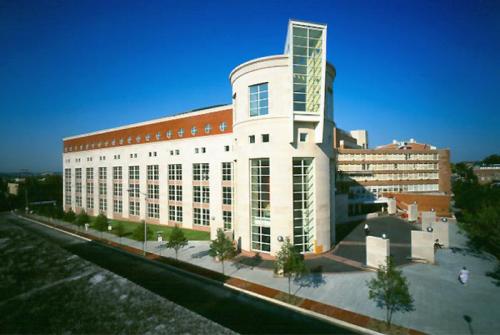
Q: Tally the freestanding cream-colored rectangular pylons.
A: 6